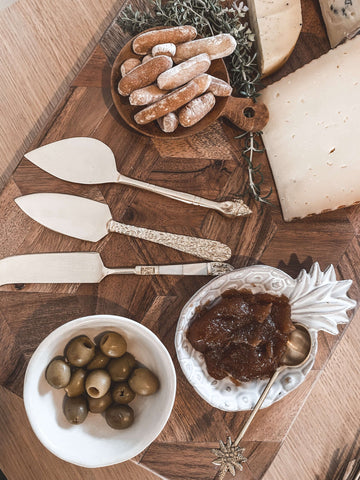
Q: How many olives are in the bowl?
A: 12